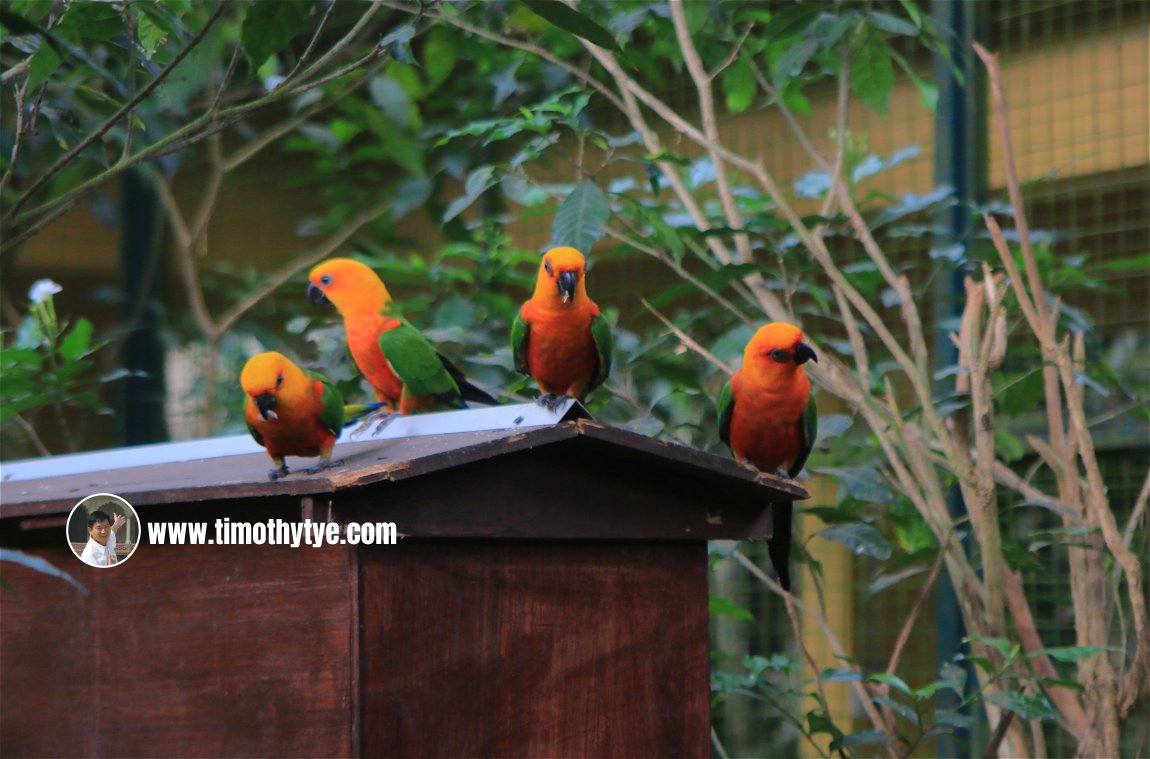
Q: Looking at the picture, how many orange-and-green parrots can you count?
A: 4